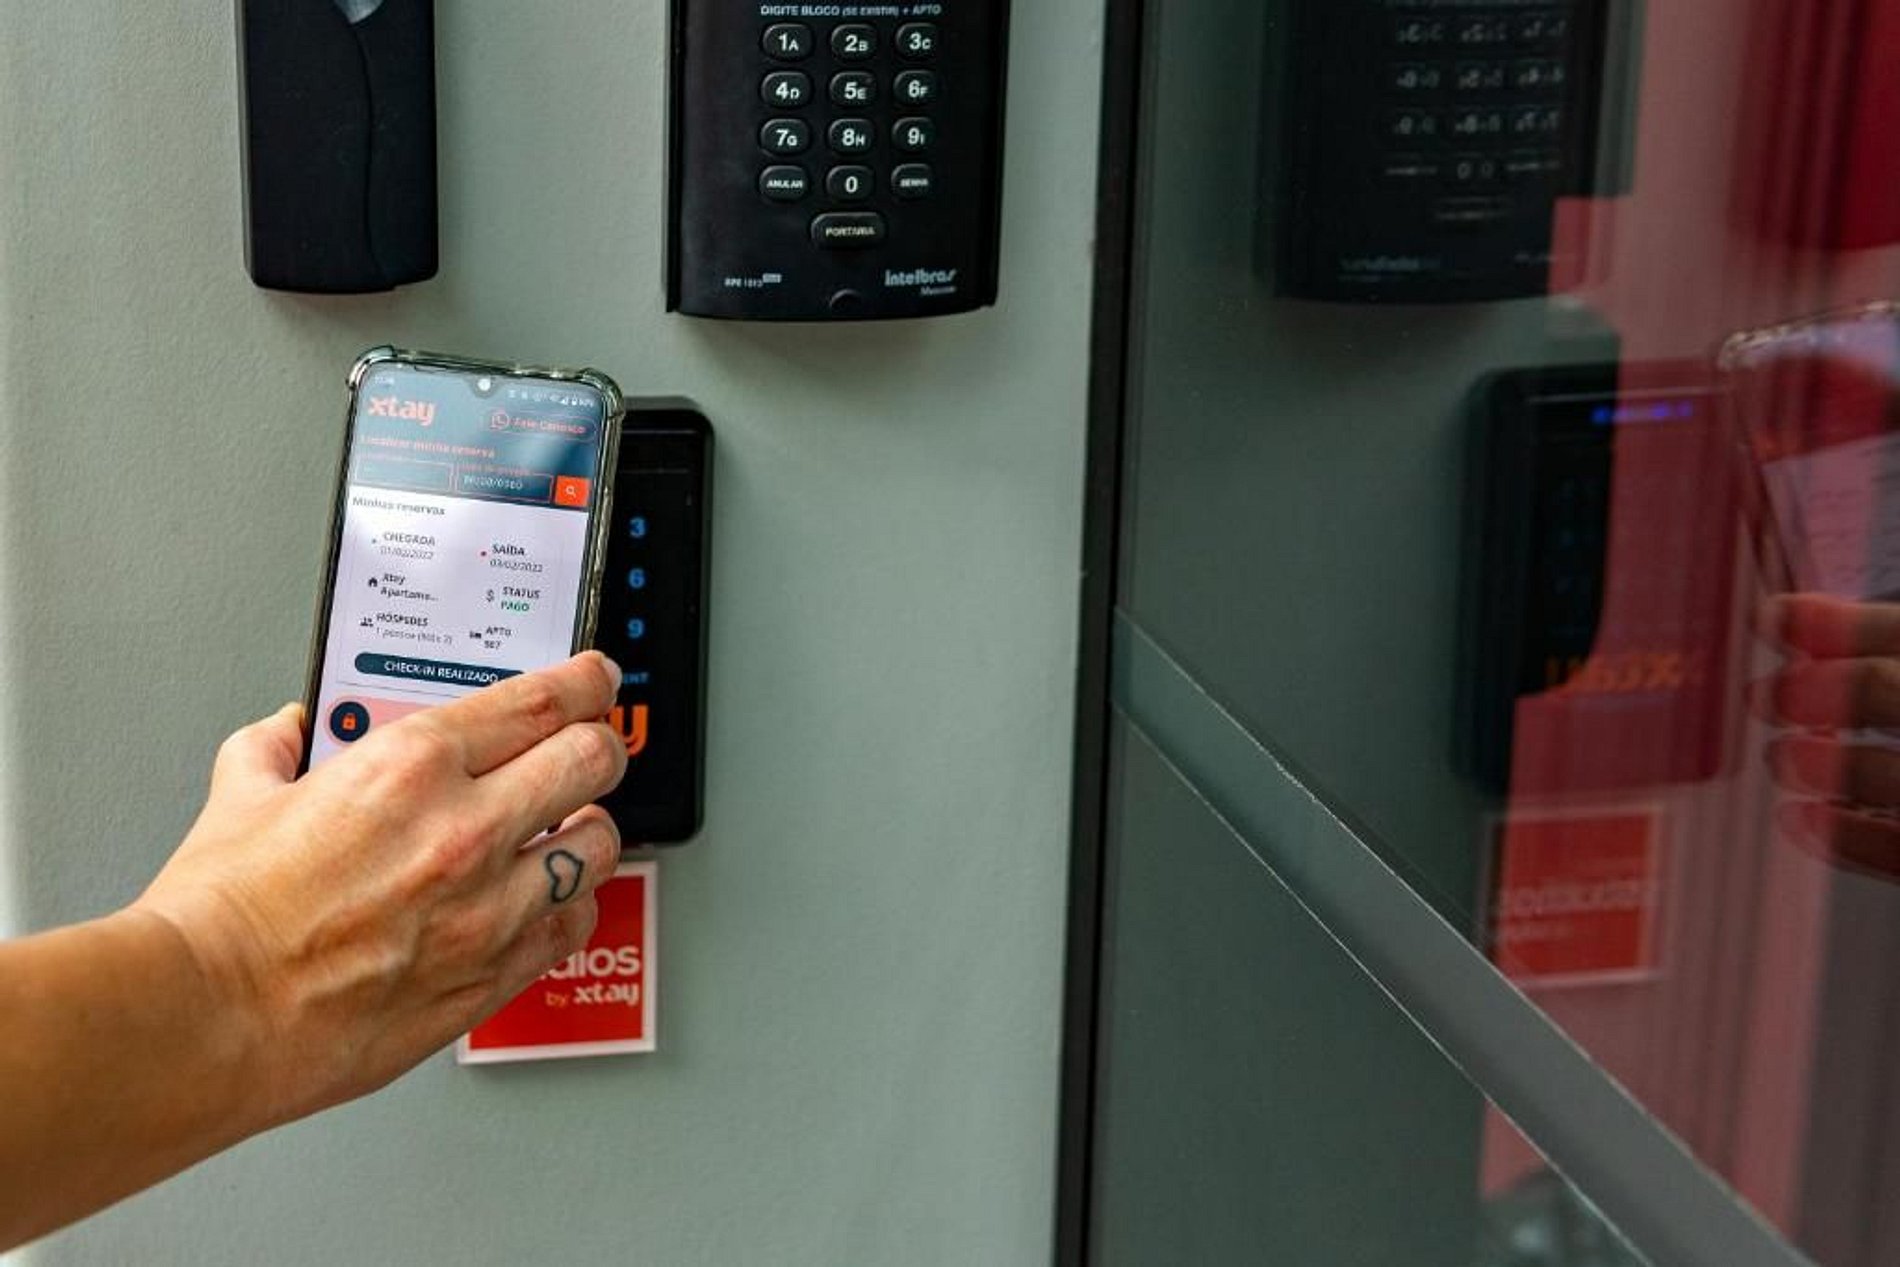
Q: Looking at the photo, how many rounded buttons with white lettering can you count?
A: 13